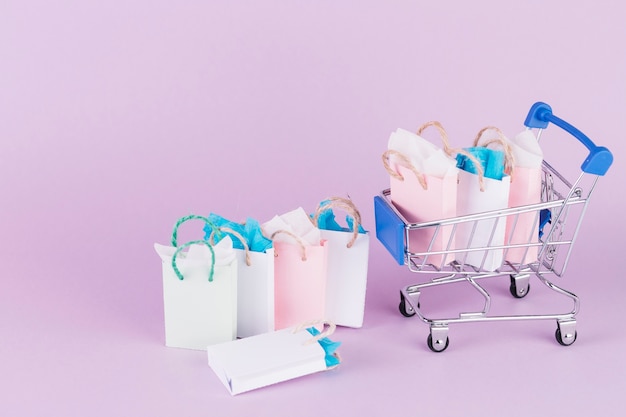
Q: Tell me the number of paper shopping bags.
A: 8